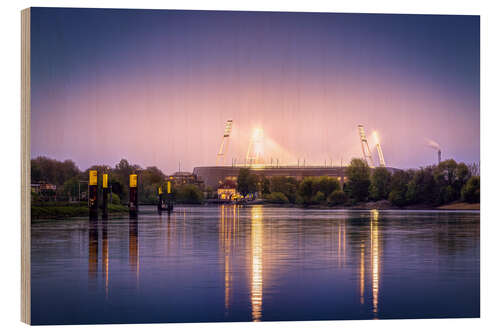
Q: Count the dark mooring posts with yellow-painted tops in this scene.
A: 5